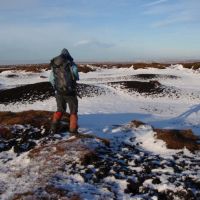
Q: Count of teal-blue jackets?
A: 1